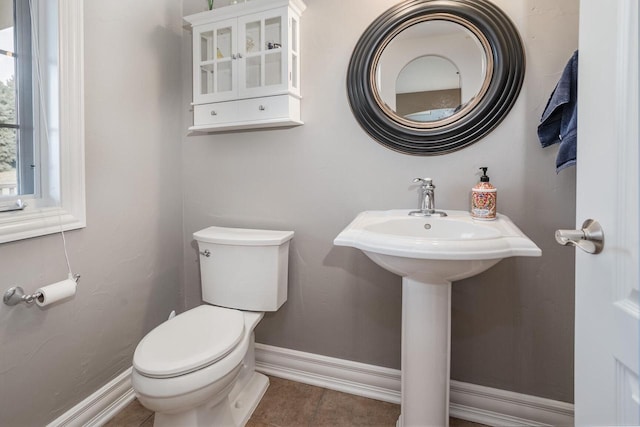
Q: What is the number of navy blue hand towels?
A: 1